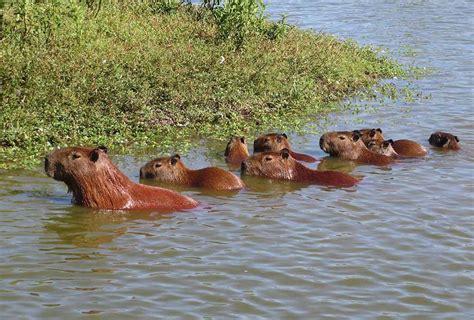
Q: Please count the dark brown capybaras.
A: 9